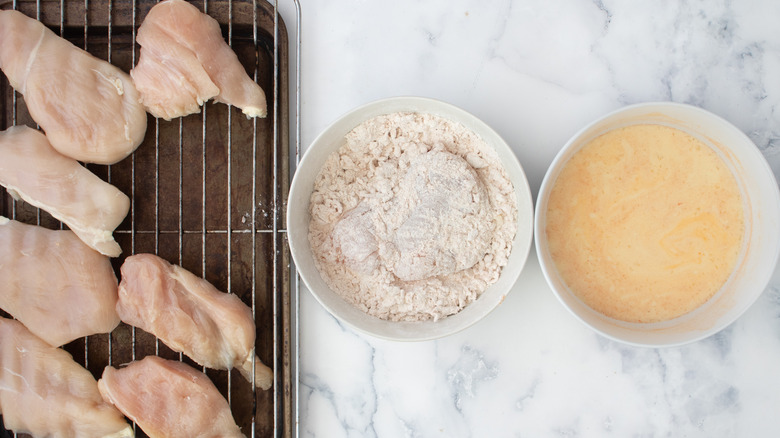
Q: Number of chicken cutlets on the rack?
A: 7